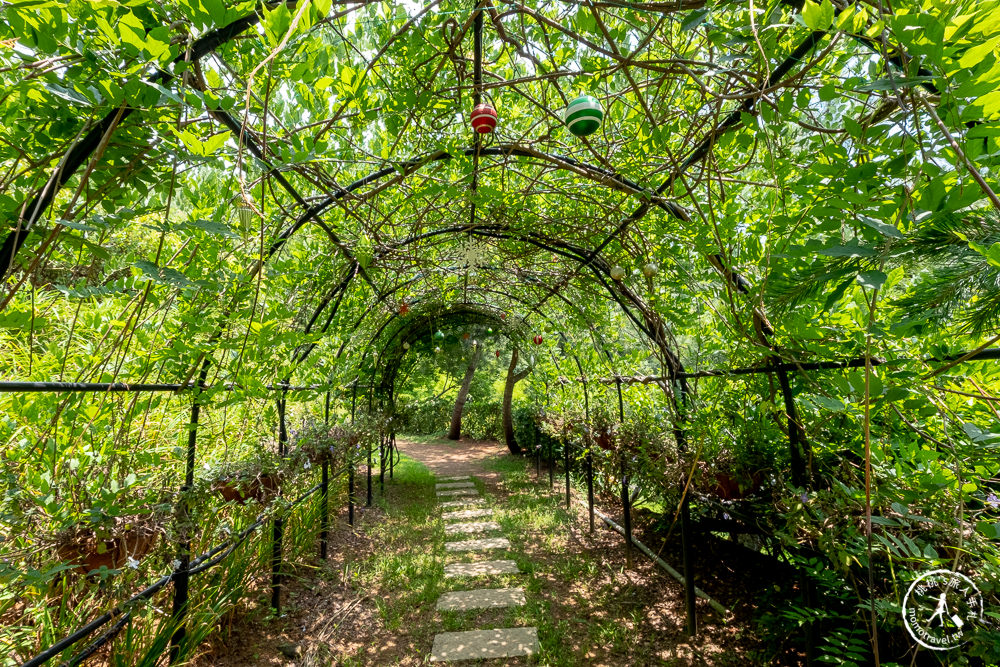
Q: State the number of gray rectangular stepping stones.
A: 10